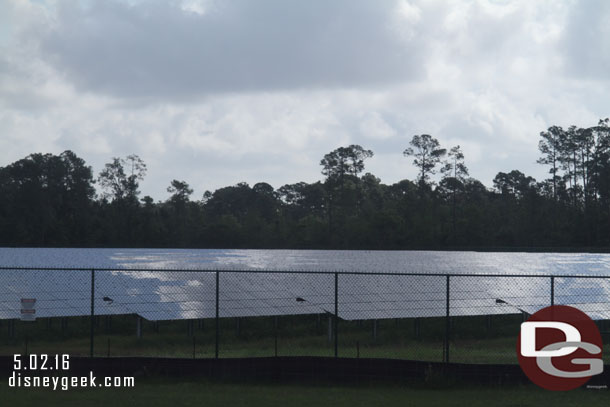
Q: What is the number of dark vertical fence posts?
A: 5